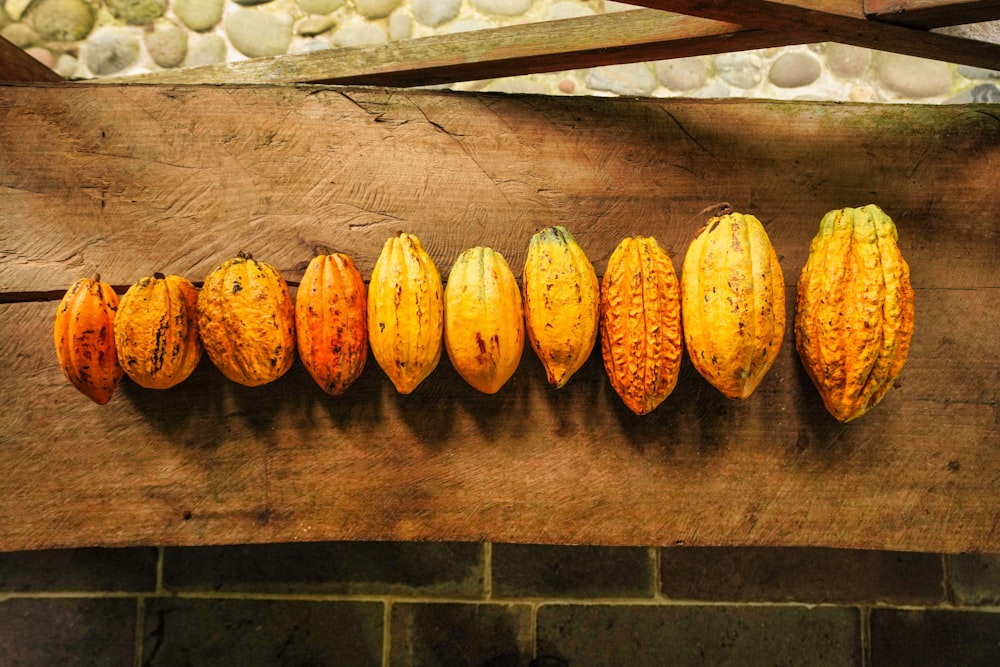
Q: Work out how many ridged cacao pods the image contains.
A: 10